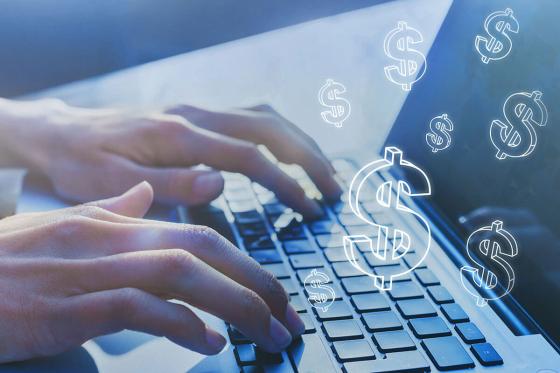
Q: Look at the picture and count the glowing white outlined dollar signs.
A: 8